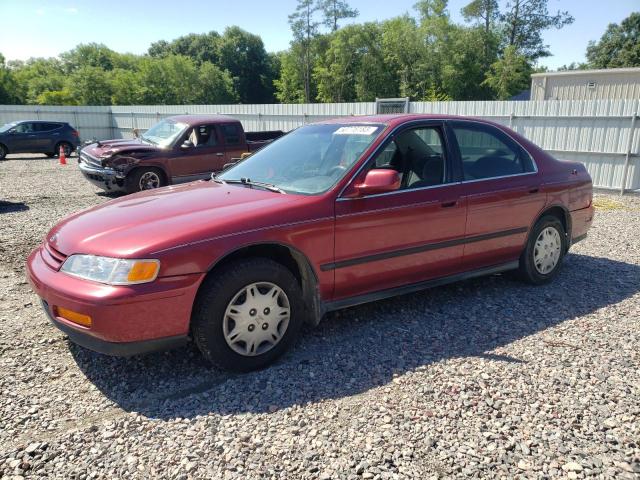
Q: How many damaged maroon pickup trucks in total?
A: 1